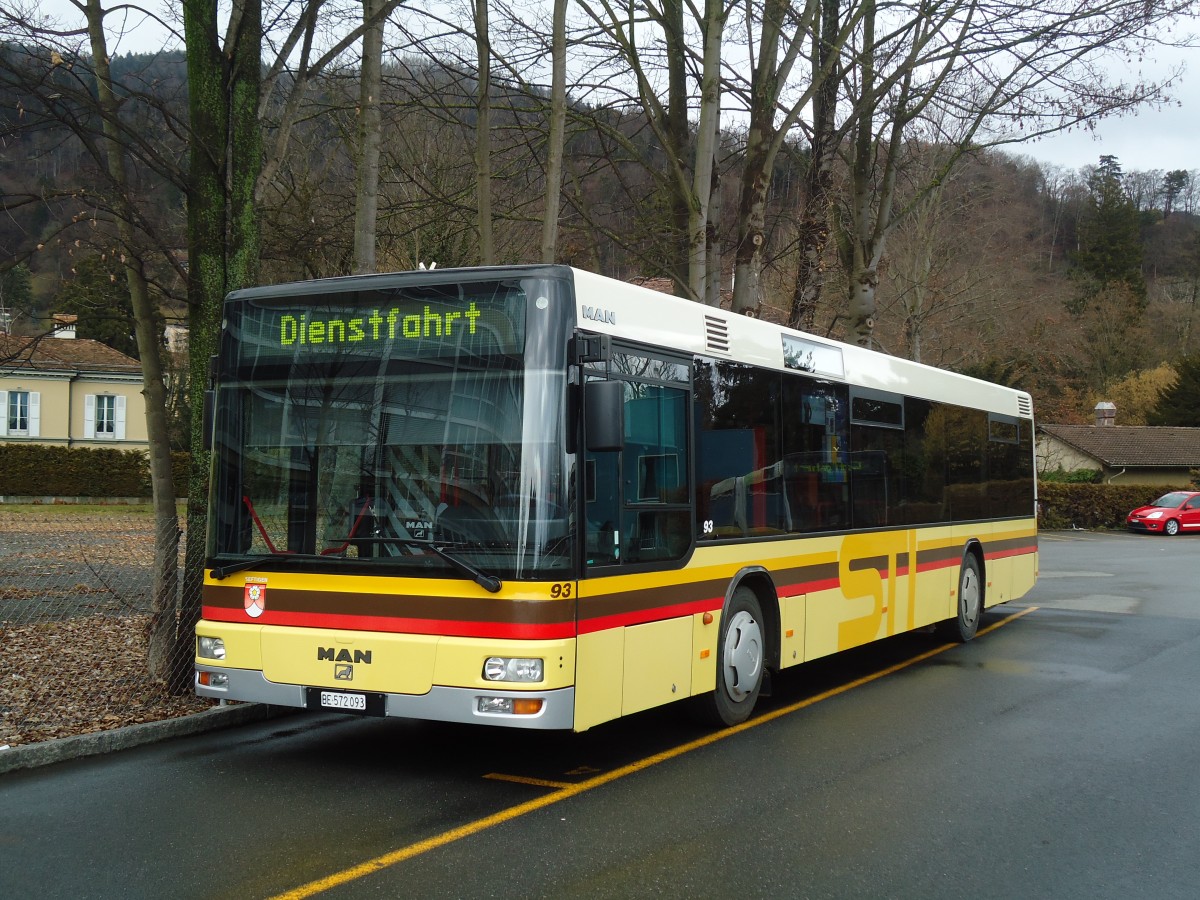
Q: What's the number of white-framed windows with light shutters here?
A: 2